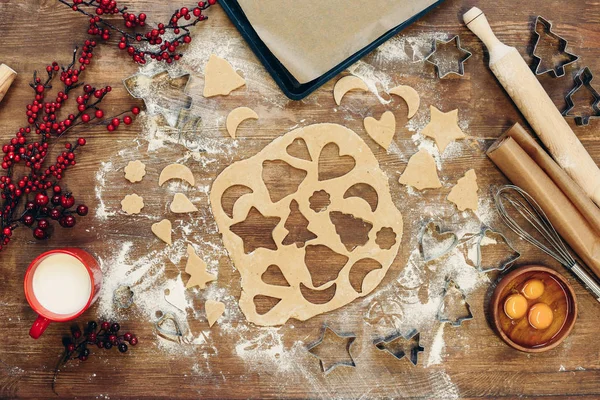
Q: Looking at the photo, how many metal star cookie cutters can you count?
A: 2